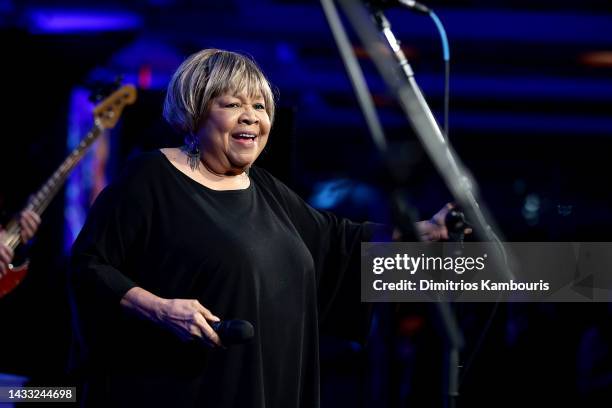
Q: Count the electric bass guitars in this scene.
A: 1